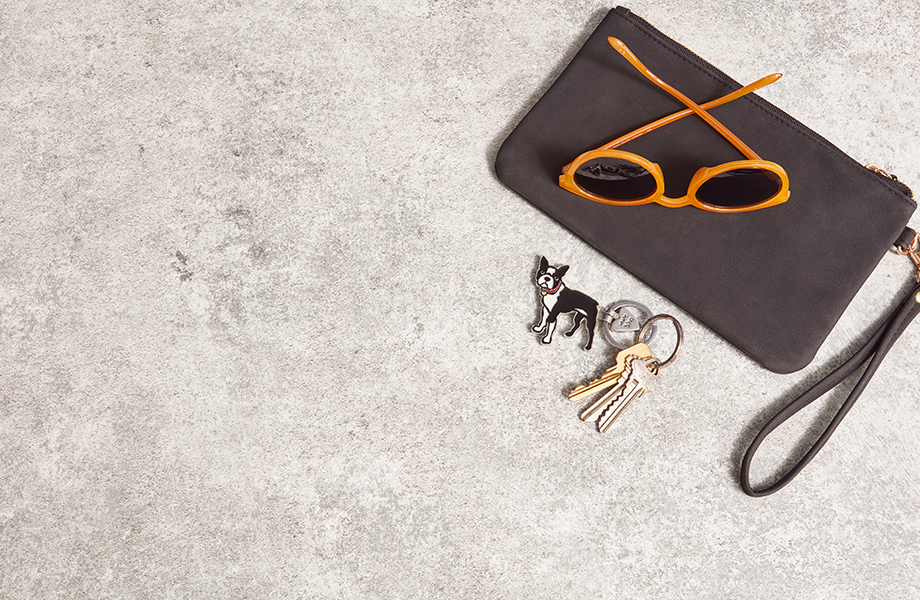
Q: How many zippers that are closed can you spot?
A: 1